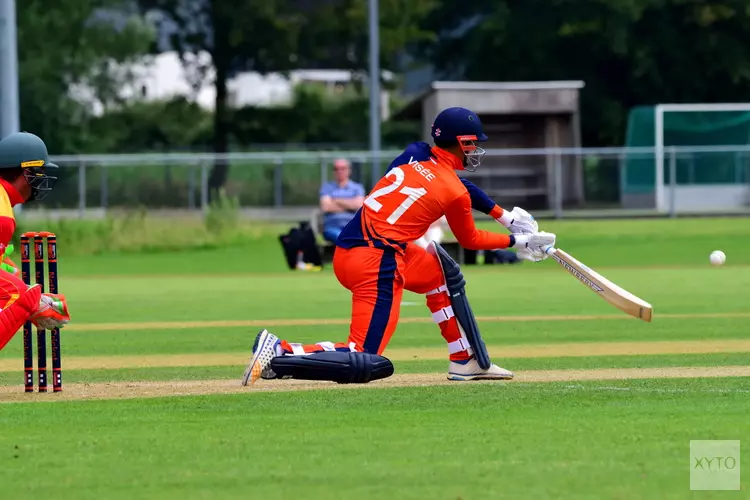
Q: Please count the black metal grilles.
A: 1